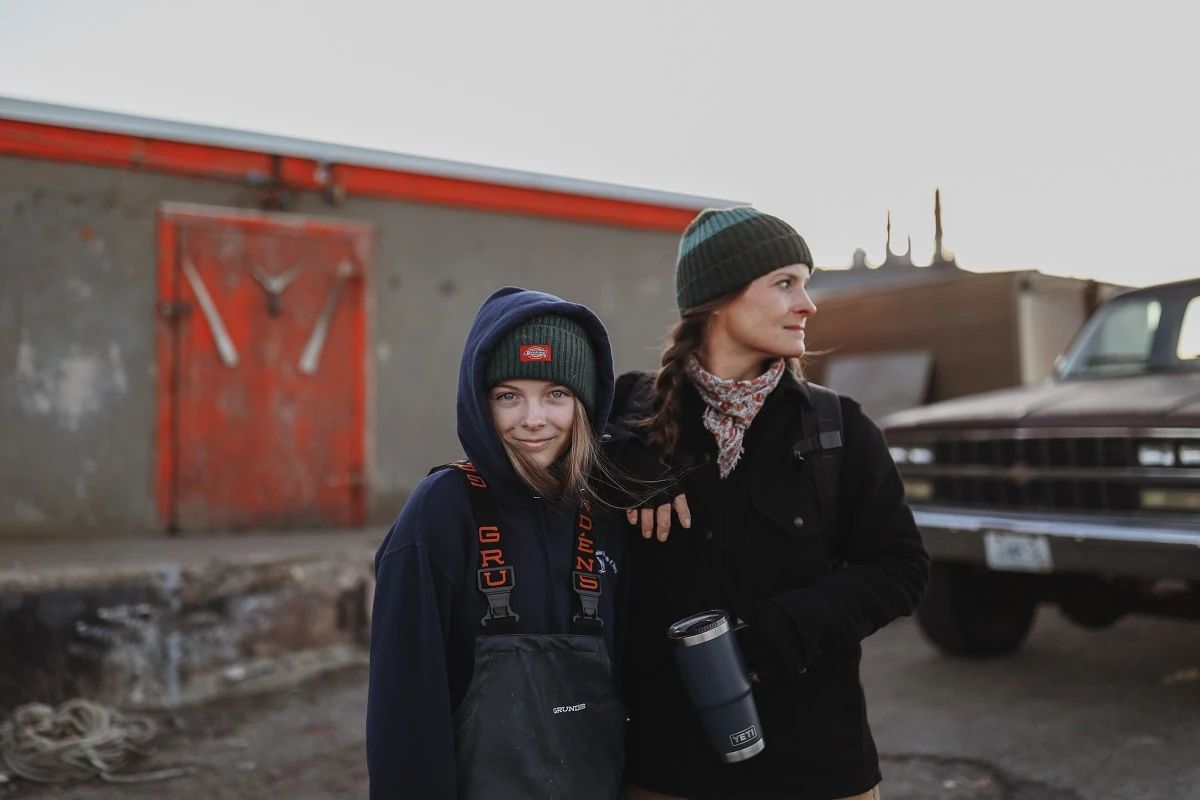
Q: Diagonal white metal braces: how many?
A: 2